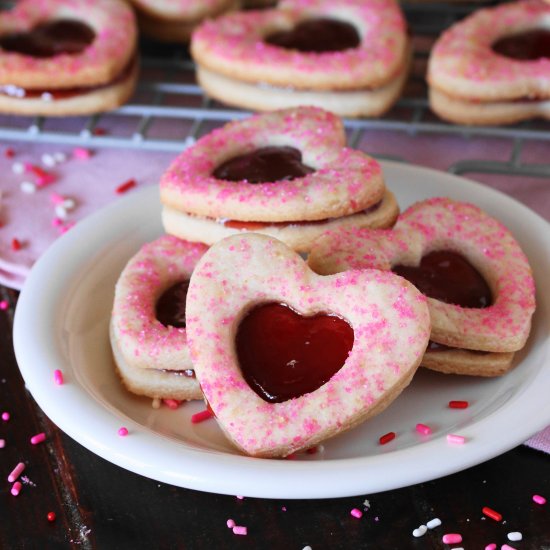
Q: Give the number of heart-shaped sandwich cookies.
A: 8